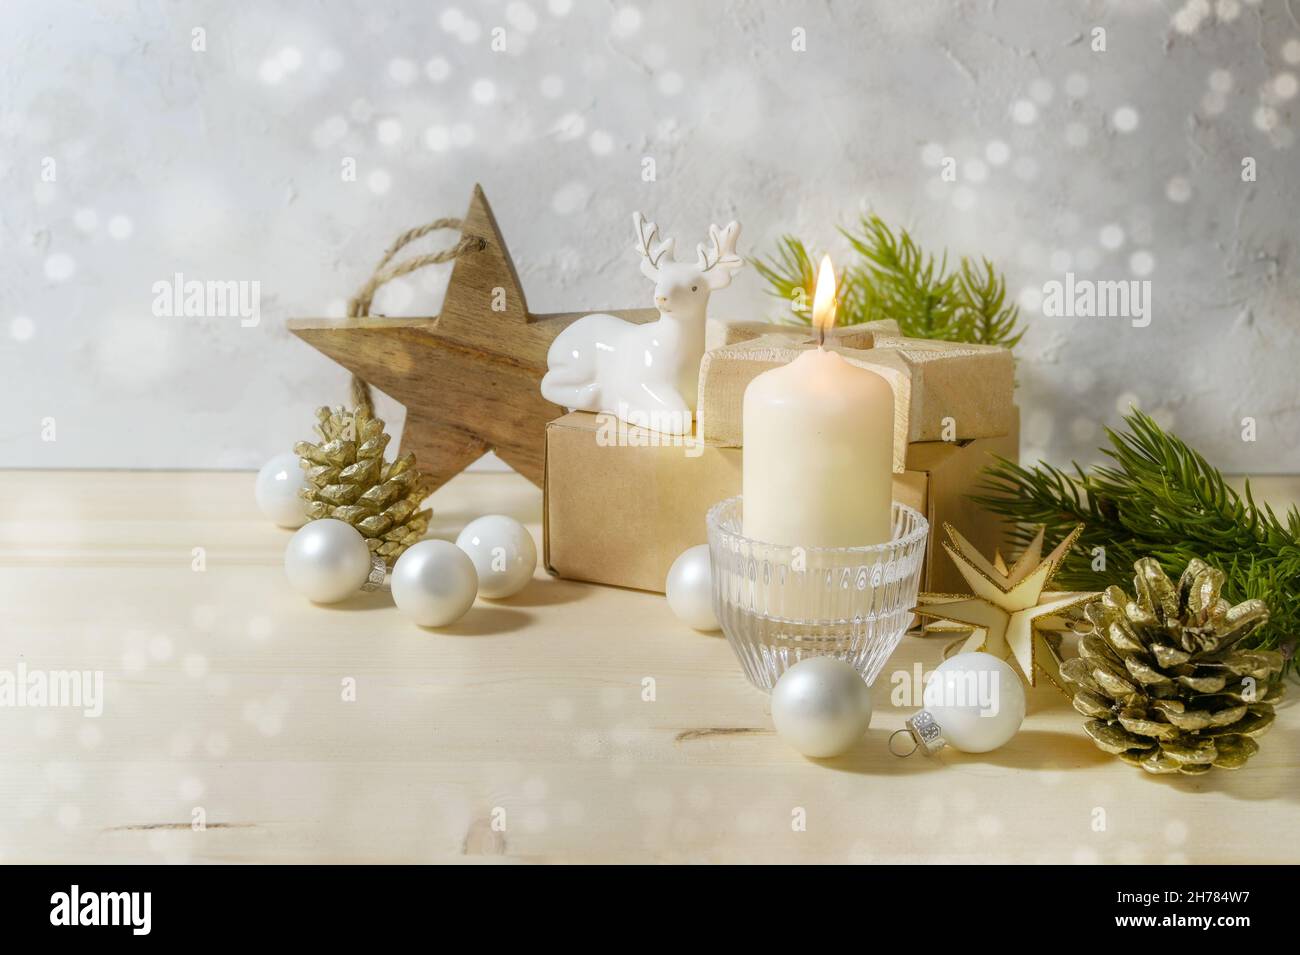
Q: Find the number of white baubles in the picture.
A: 7